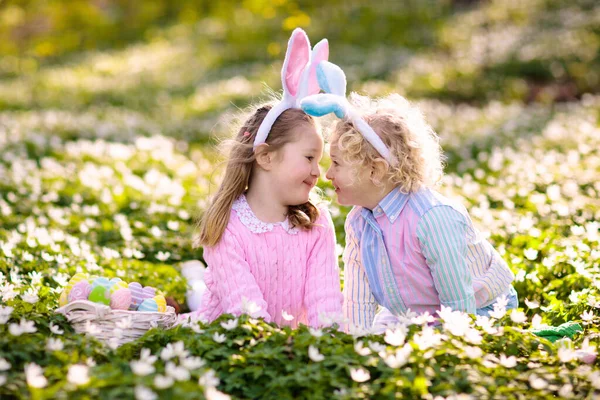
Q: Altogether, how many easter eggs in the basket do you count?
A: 14